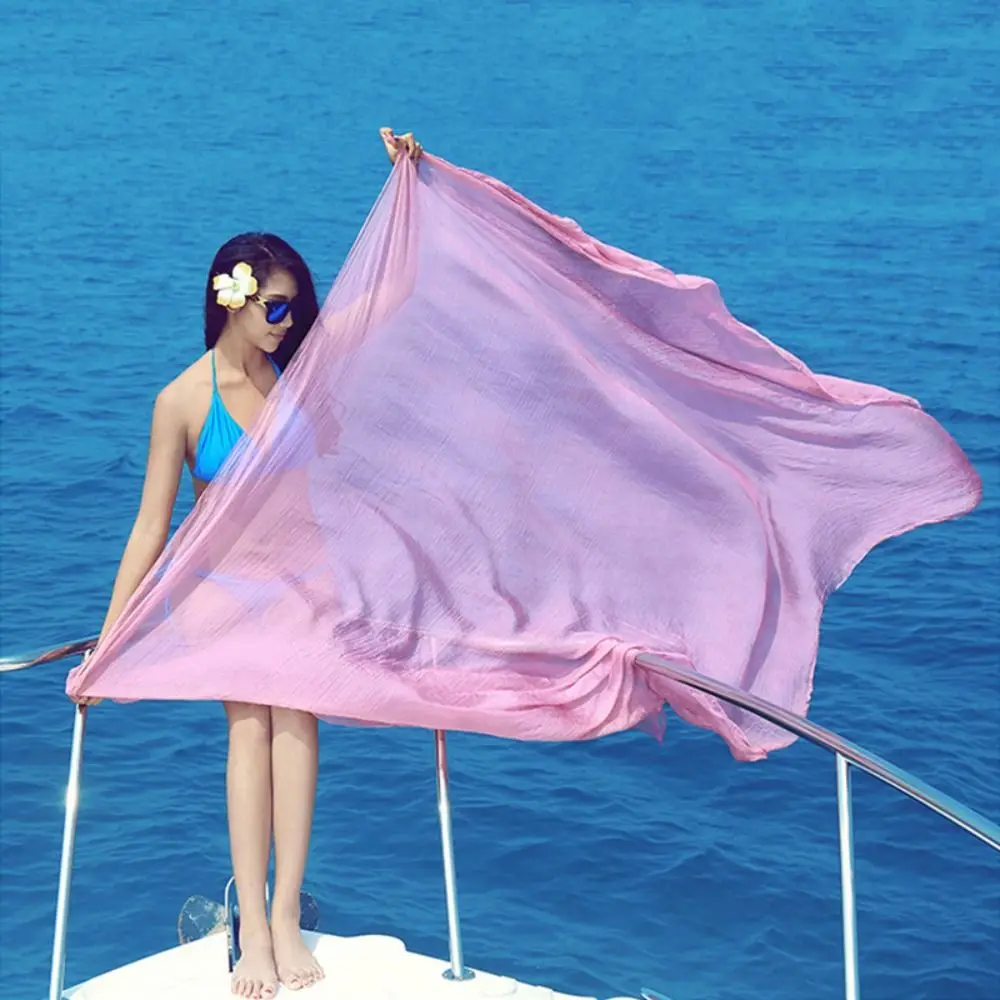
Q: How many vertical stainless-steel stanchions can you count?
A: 3